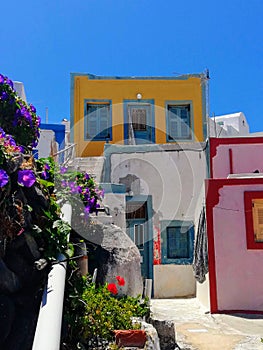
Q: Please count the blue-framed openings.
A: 5